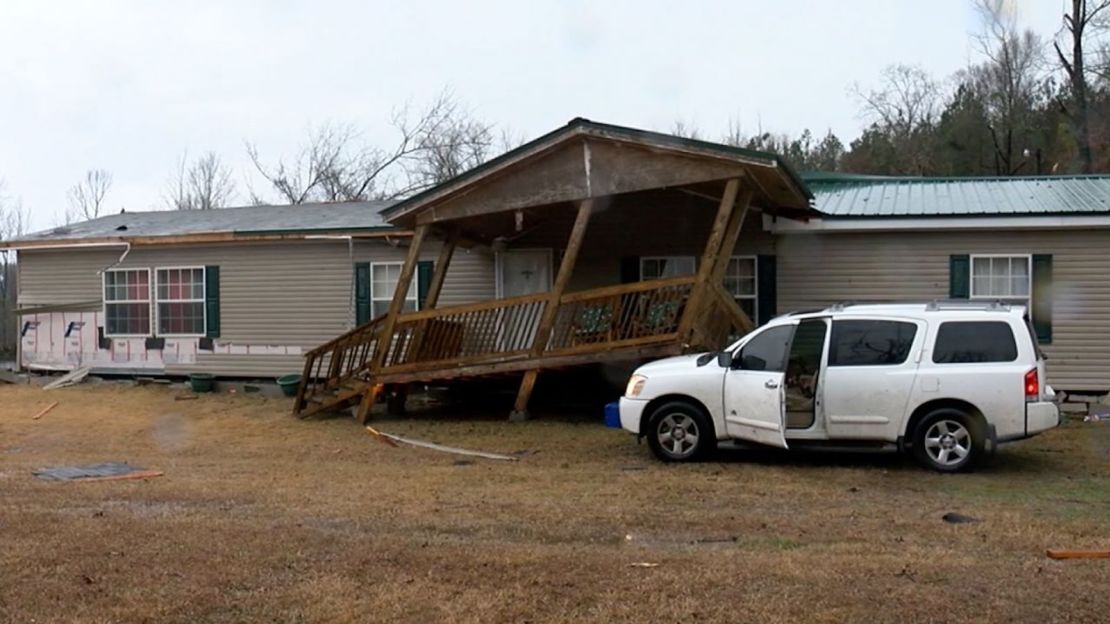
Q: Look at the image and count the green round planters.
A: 2